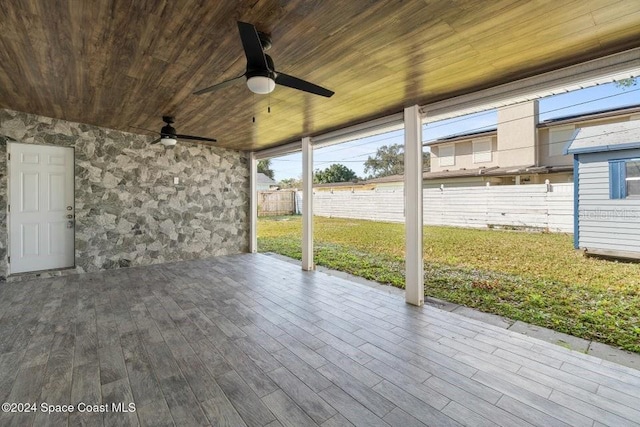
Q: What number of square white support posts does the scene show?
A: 3